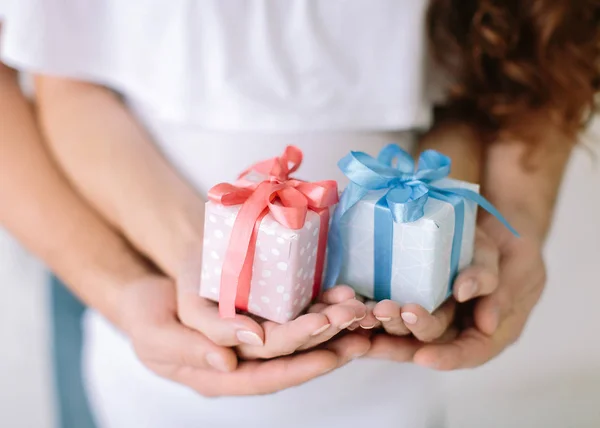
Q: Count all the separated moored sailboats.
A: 0